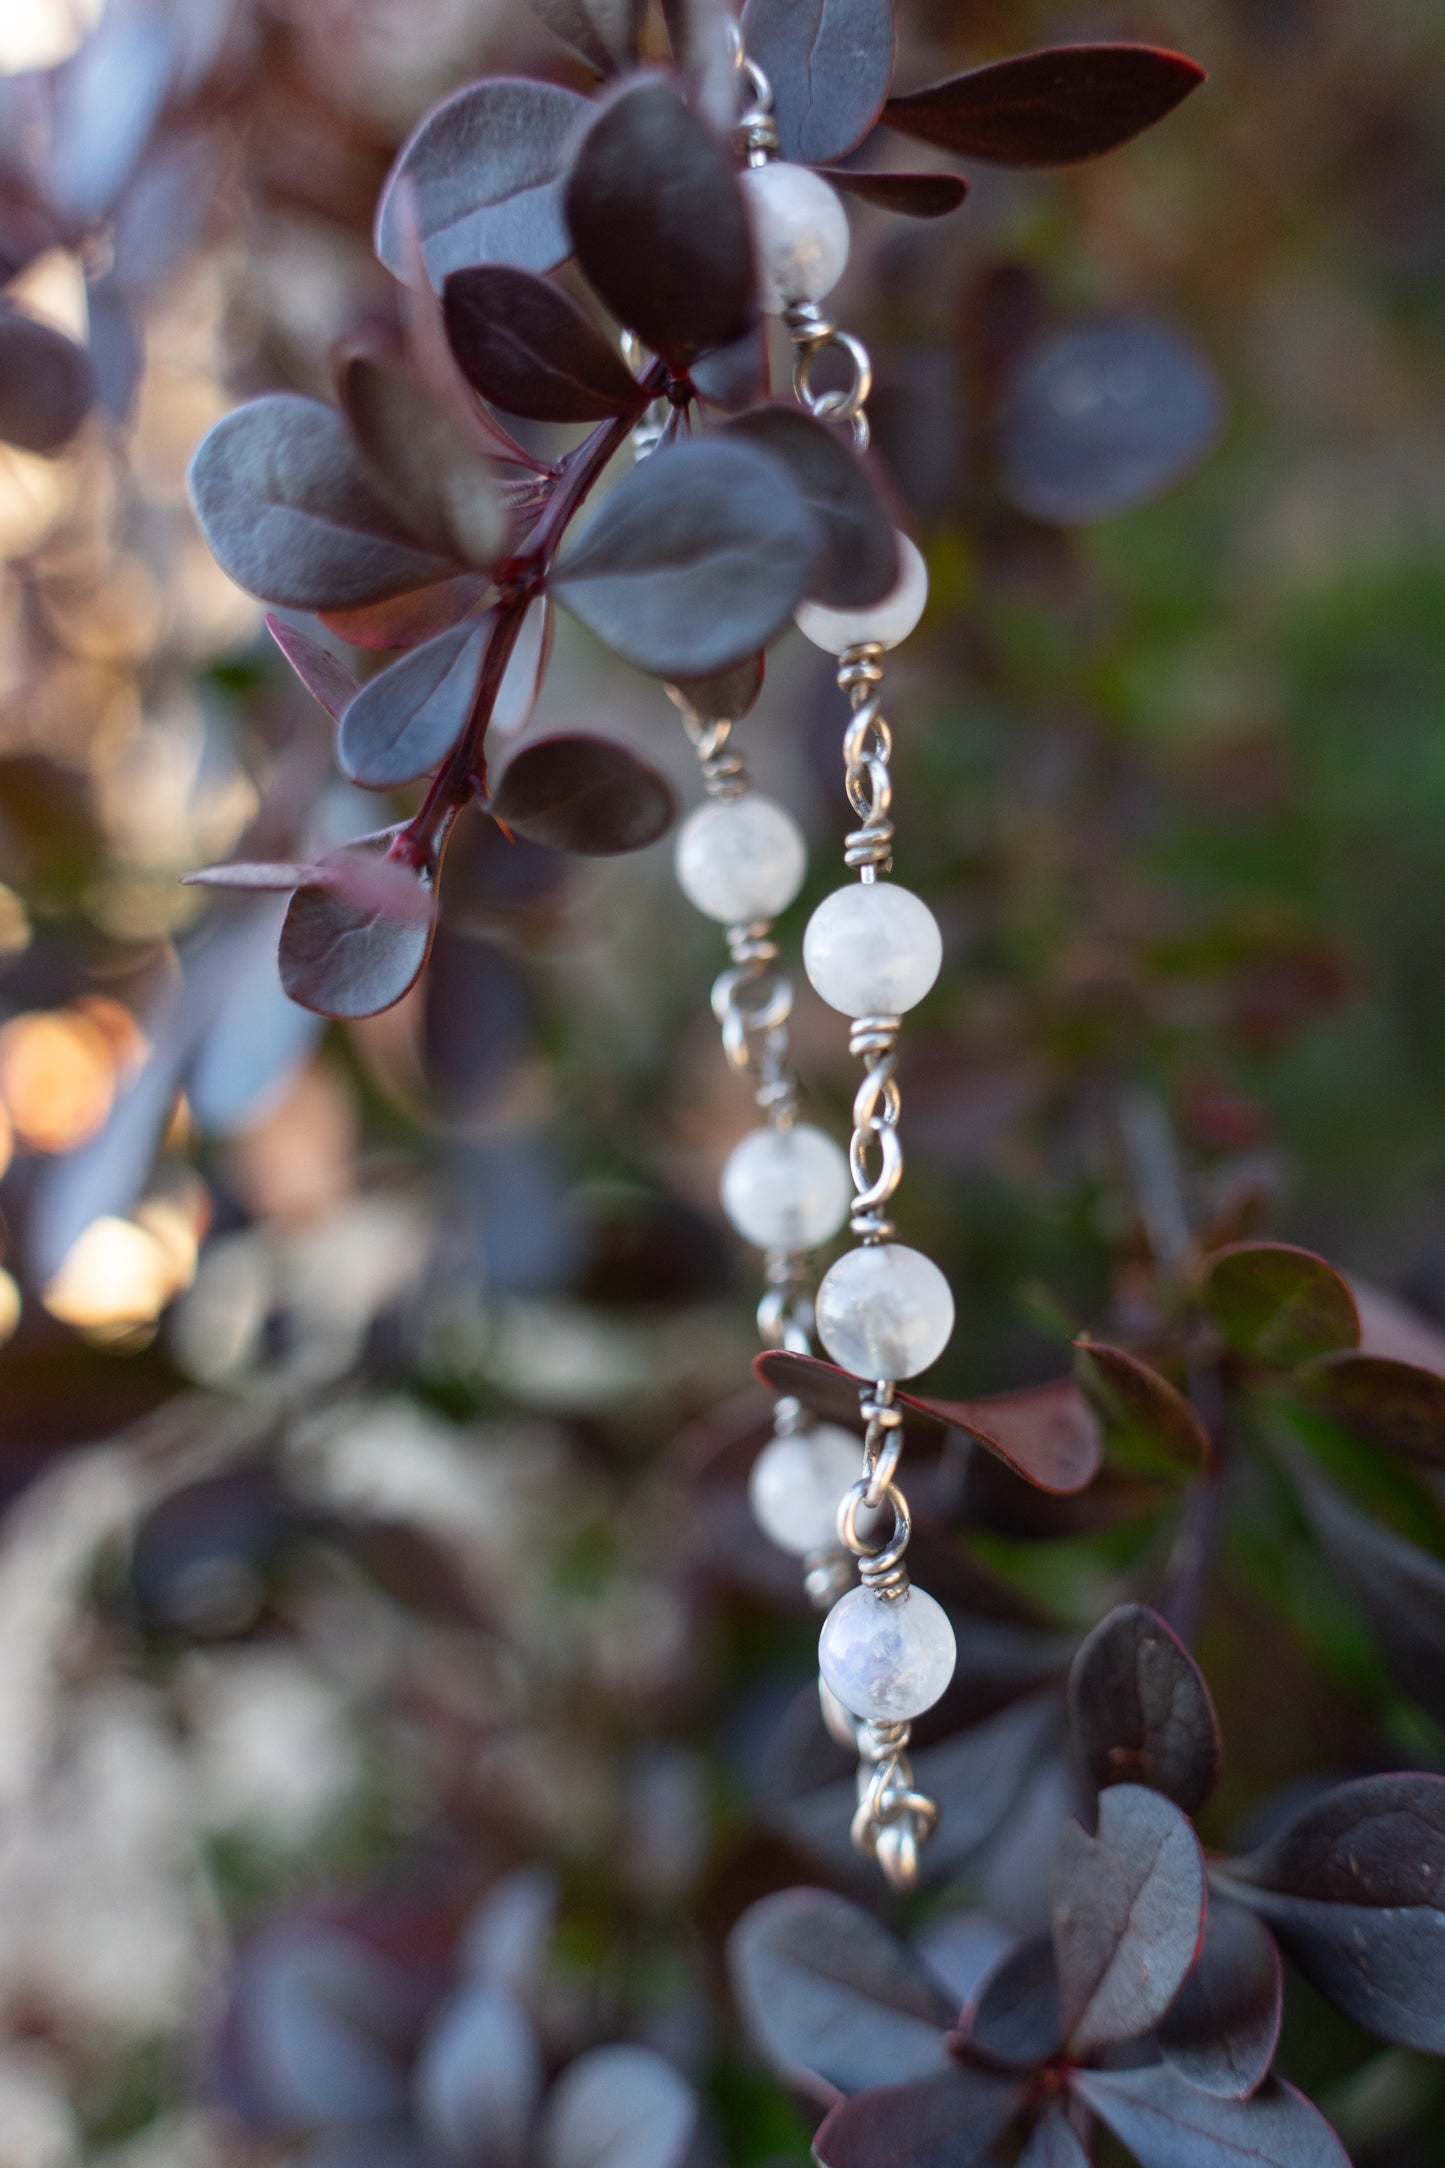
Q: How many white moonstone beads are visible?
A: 8